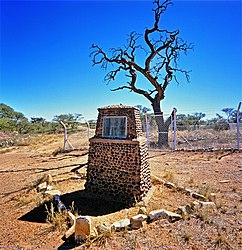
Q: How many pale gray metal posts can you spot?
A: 5